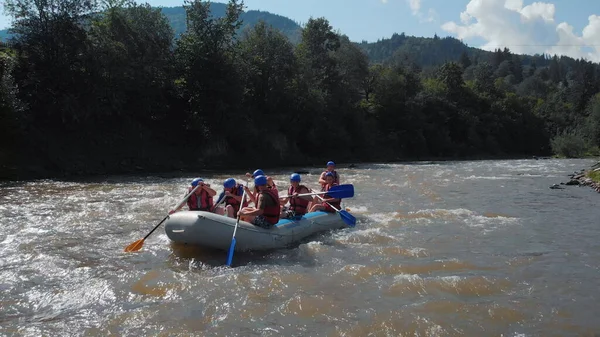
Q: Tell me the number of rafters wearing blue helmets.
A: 7